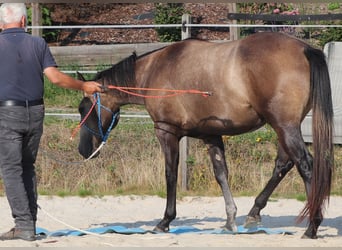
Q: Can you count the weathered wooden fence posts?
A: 3